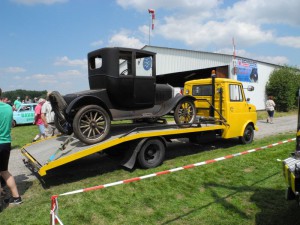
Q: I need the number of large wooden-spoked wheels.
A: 2